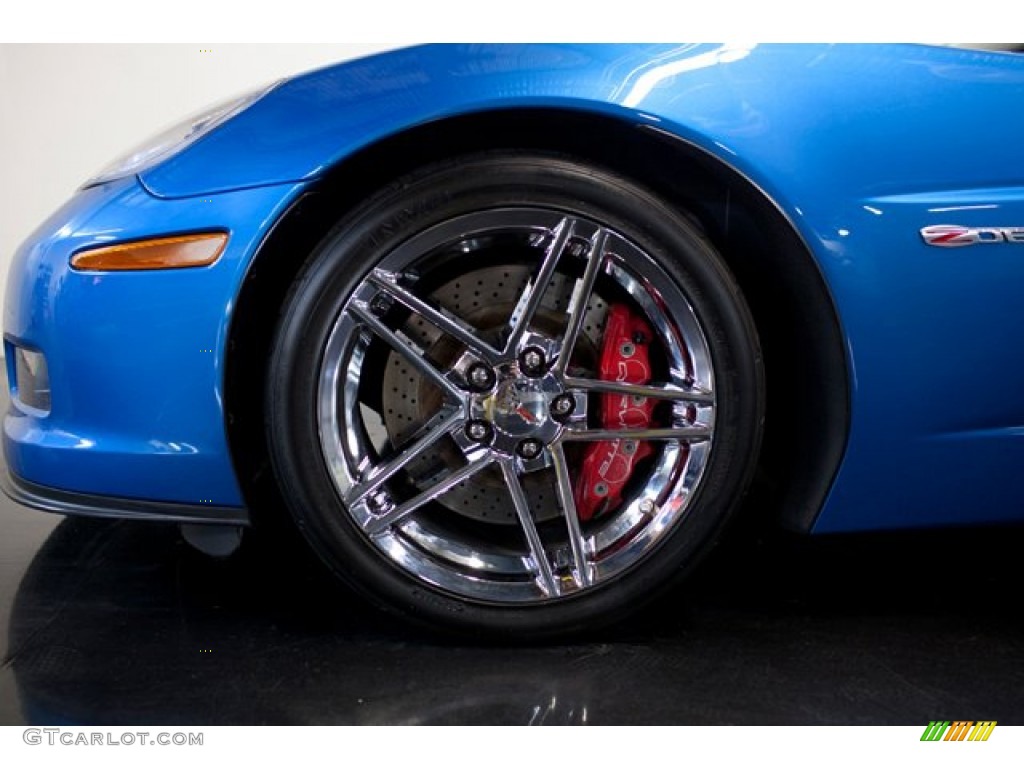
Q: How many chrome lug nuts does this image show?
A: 5